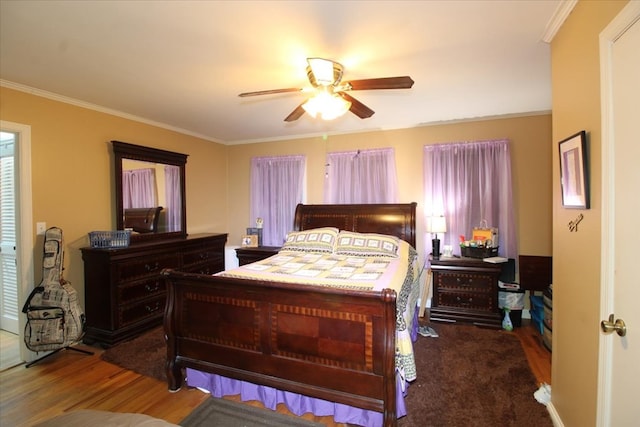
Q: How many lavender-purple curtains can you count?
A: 3